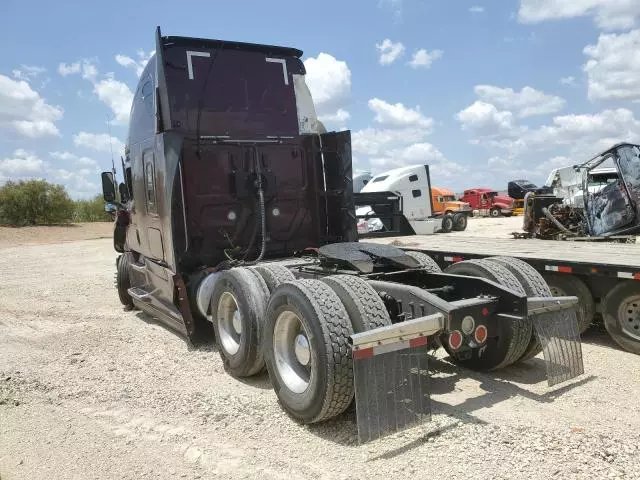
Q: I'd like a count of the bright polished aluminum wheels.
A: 2